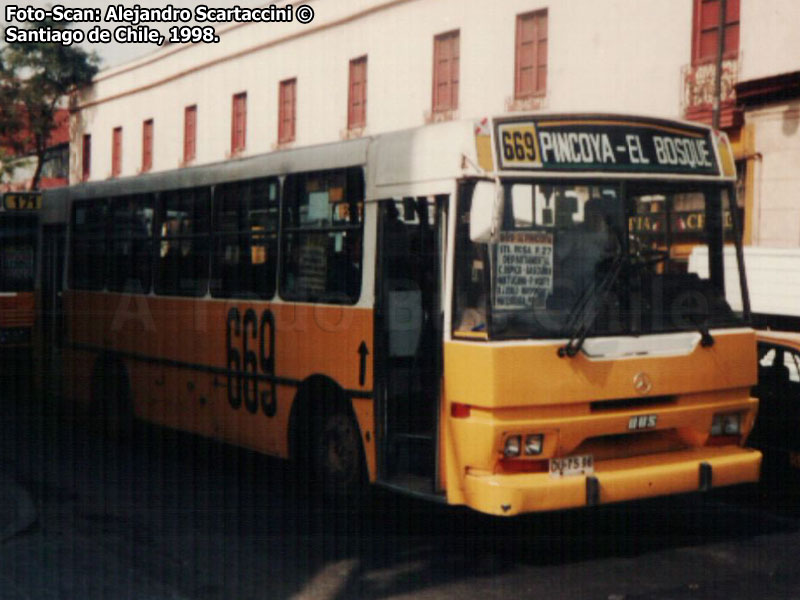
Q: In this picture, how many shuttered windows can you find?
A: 10